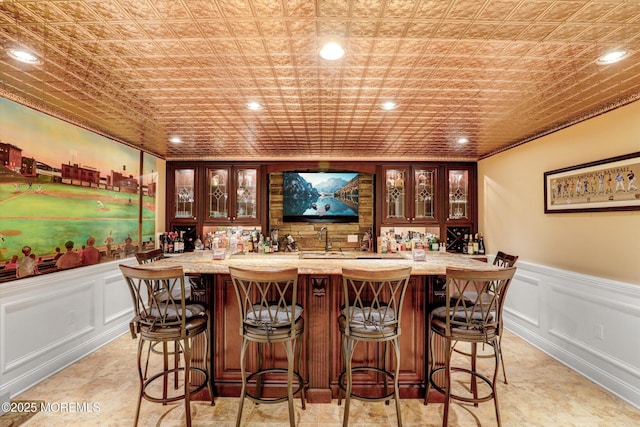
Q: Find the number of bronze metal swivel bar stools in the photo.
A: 6